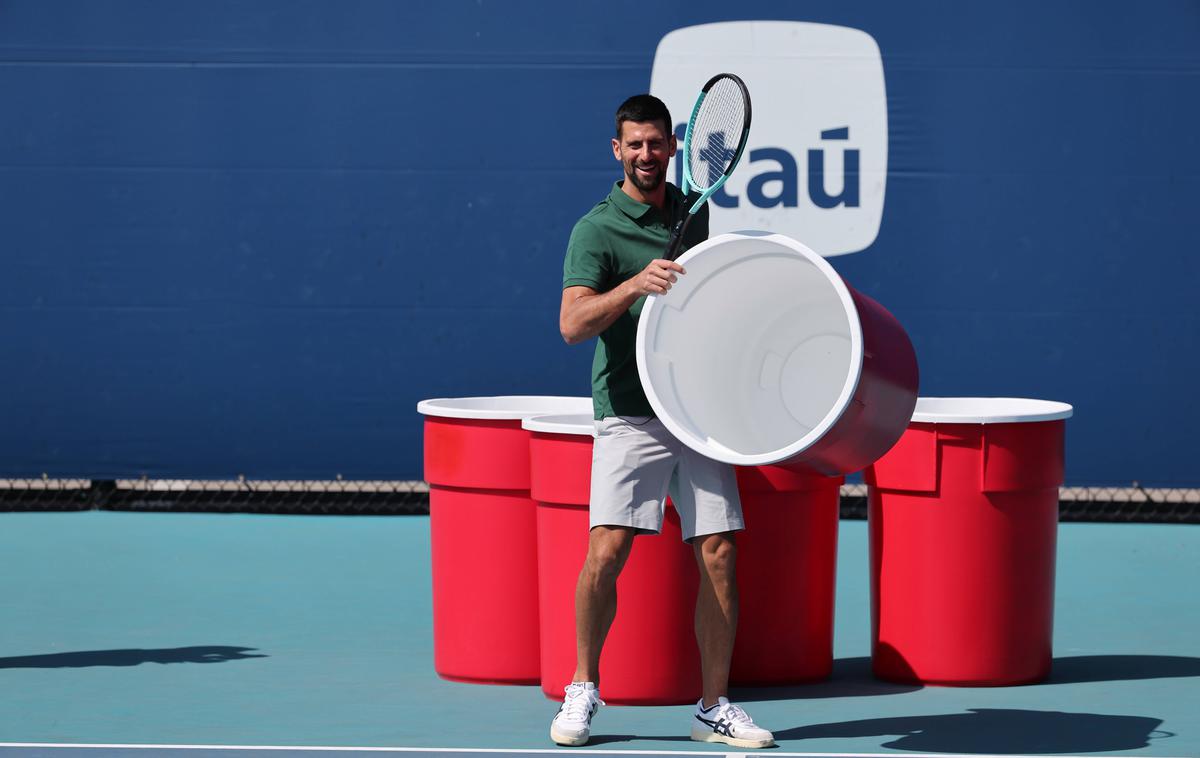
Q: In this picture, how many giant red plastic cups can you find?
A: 5